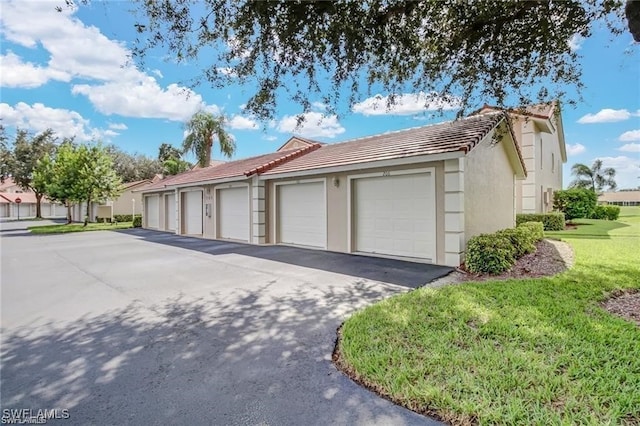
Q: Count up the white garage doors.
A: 6